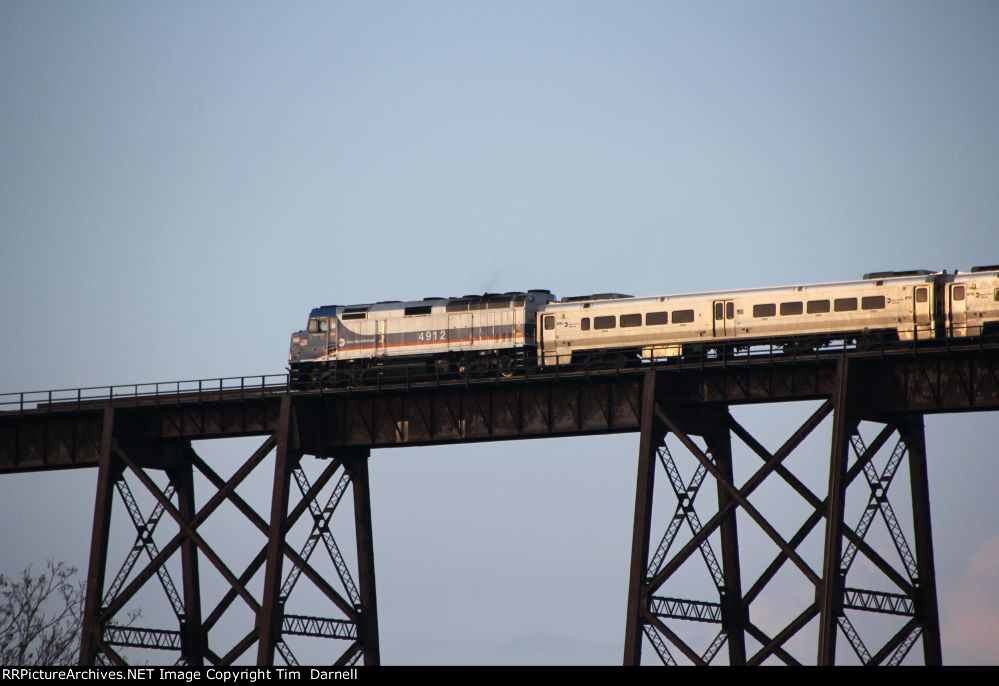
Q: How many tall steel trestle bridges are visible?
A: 1